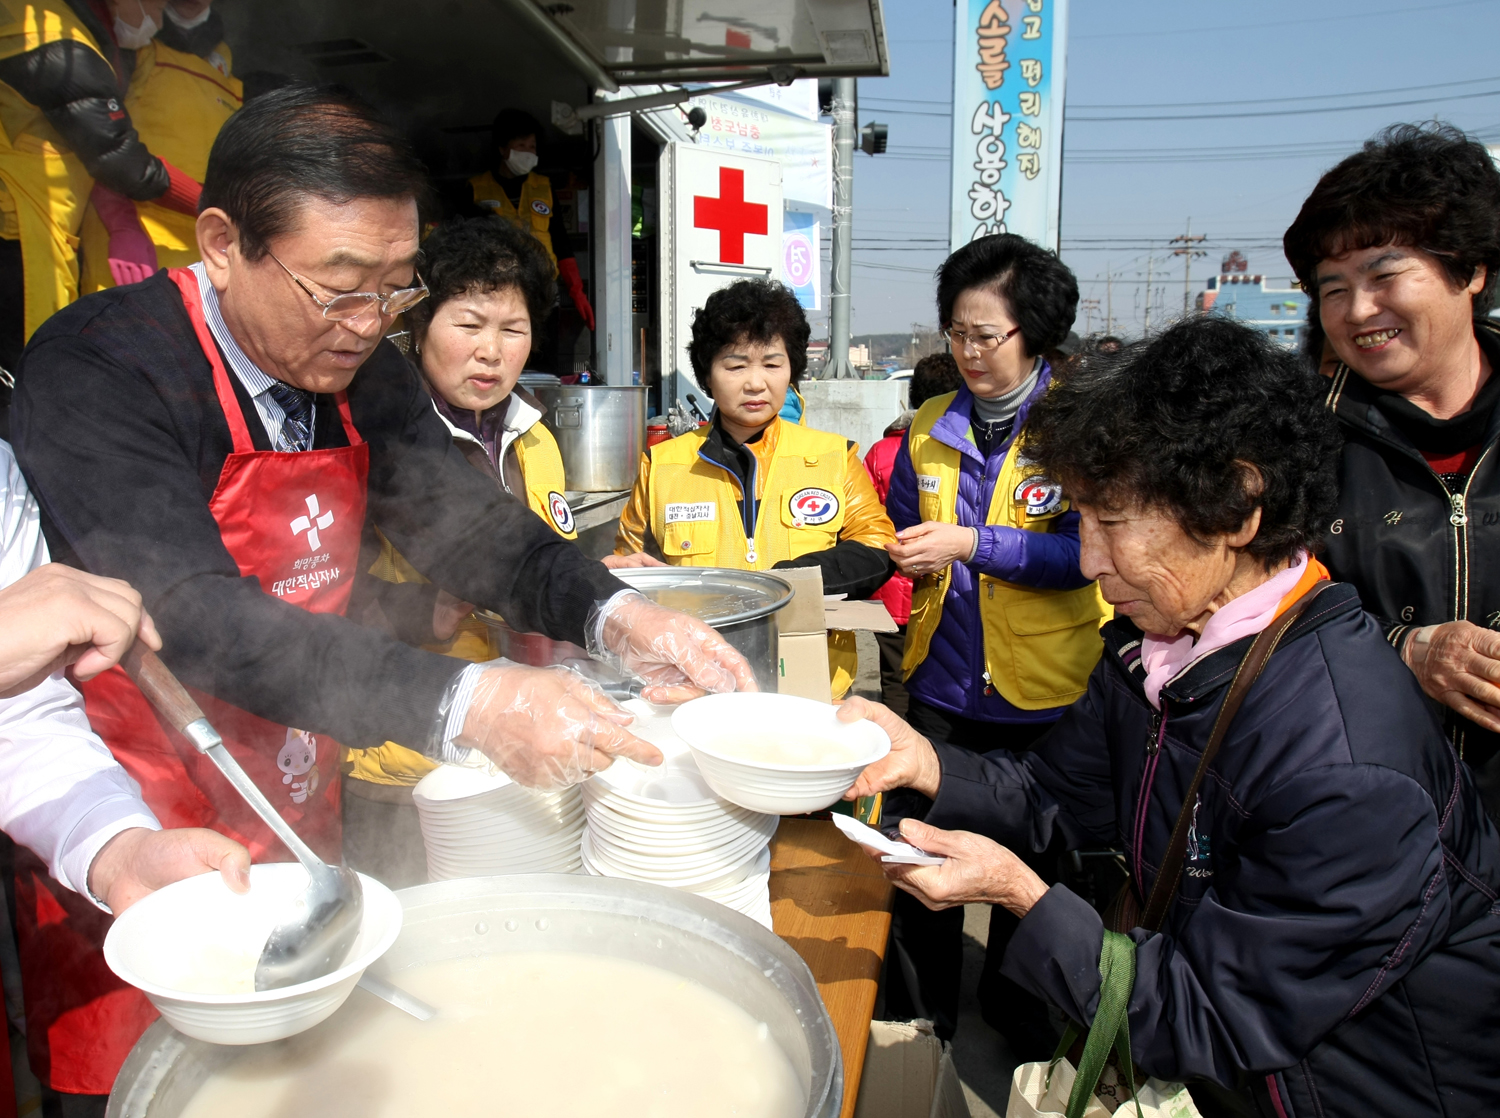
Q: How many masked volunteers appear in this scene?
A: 3